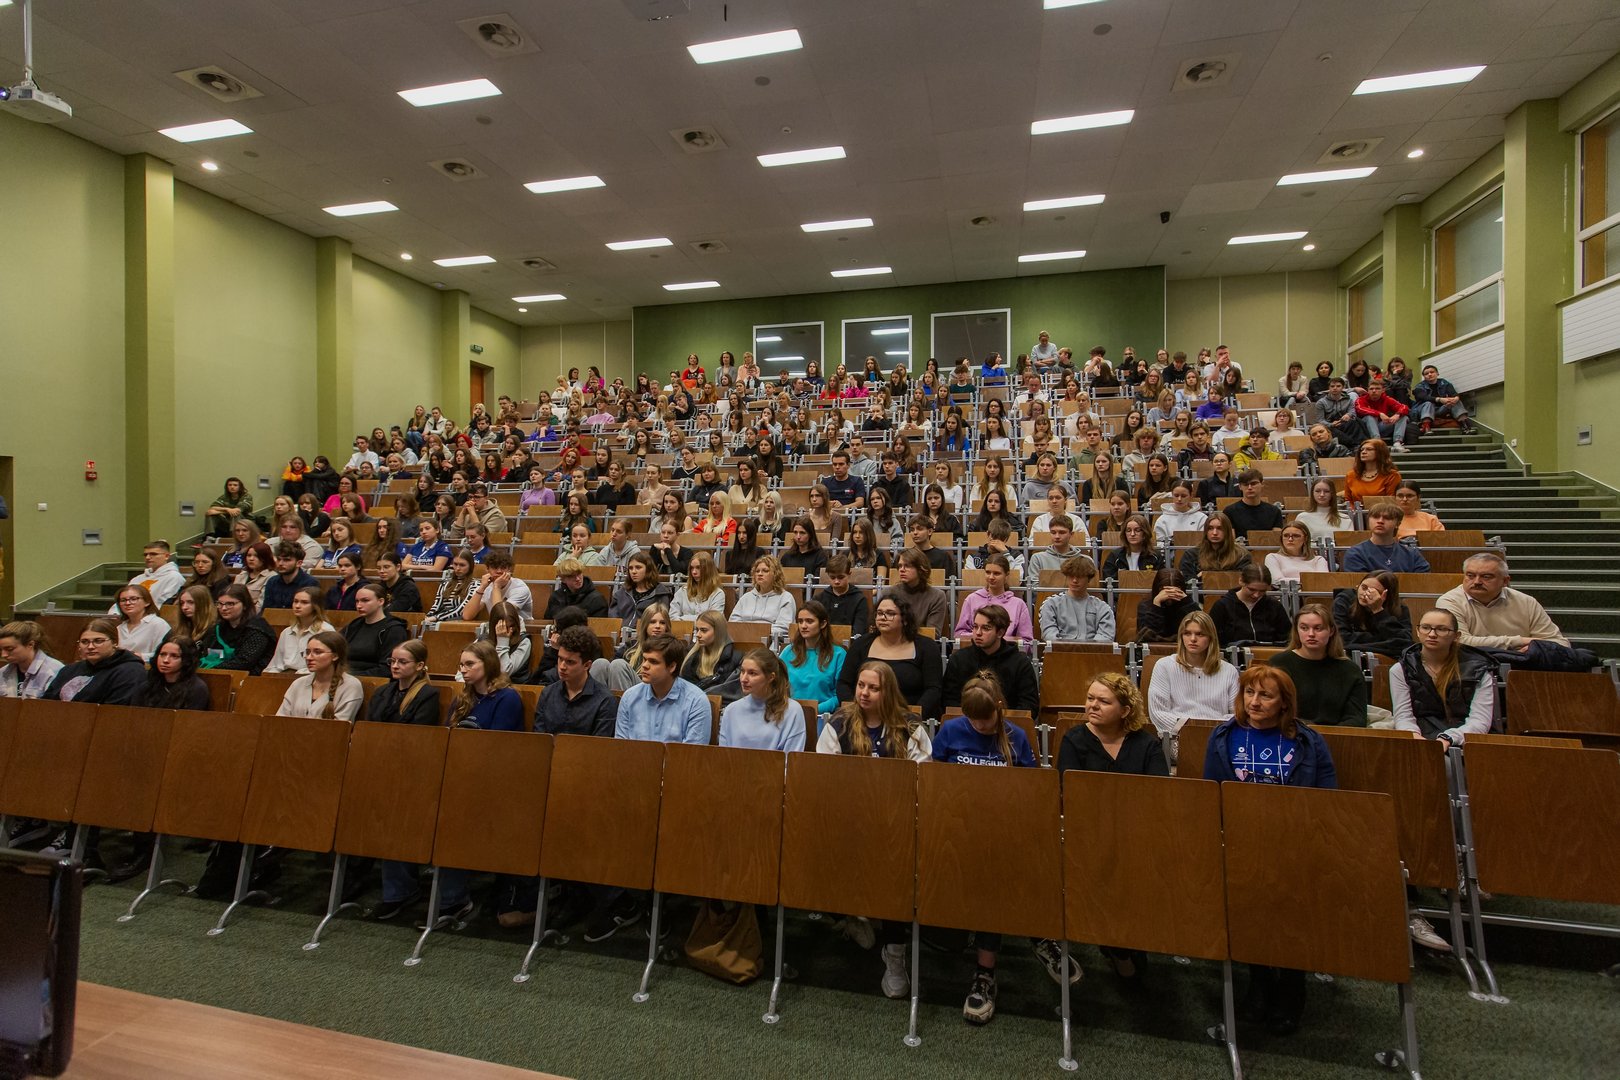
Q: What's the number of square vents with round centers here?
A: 9